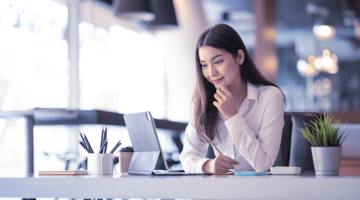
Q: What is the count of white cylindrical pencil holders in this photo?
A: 1